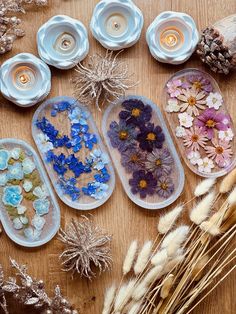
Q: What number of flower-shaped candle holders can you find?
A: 4